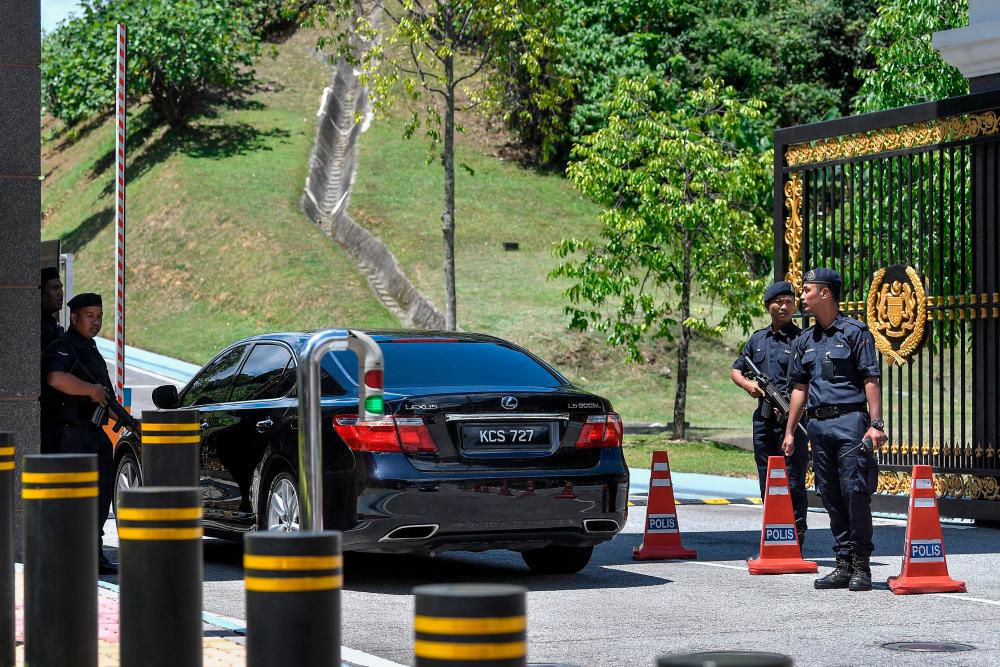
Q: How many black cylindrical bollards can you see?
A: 7